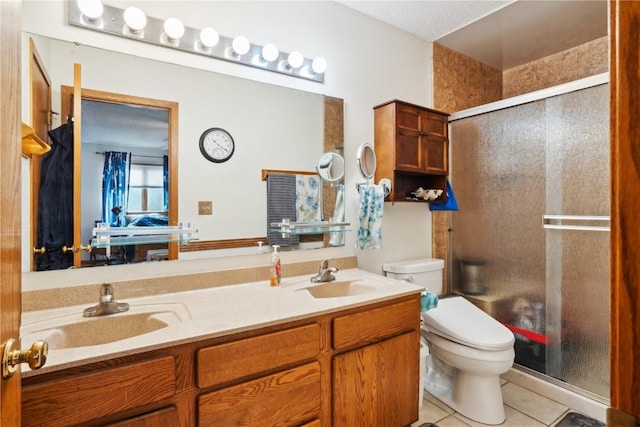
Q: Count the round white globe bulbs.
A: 8